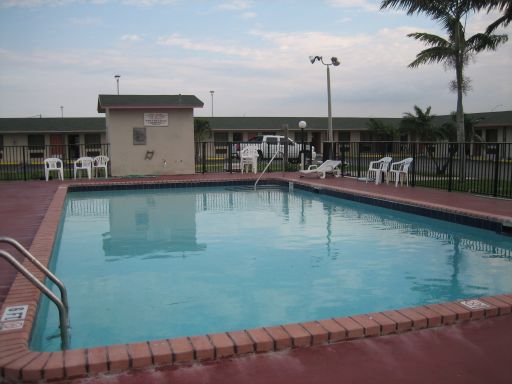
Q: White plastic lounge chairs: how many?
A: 1